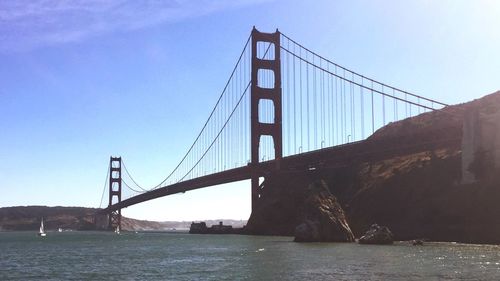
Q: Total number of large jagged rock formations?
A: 2